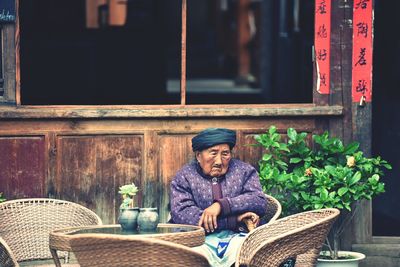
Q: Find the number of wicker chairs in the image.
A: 4